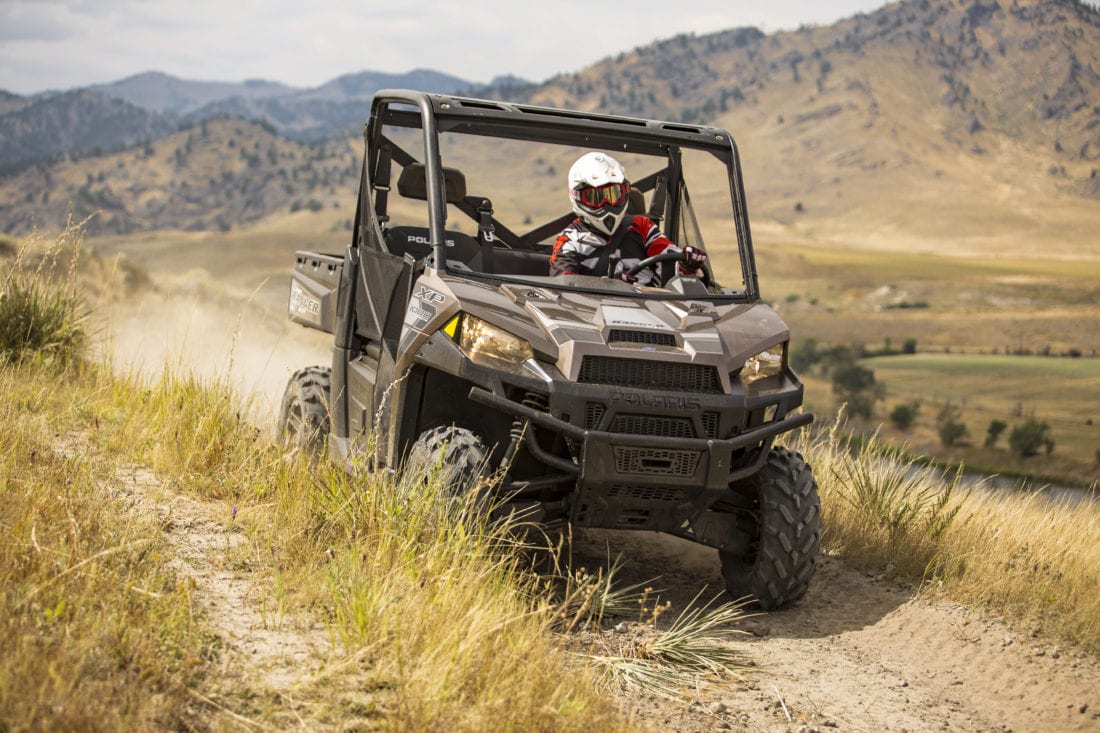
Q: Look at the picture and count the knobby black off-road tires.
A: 3